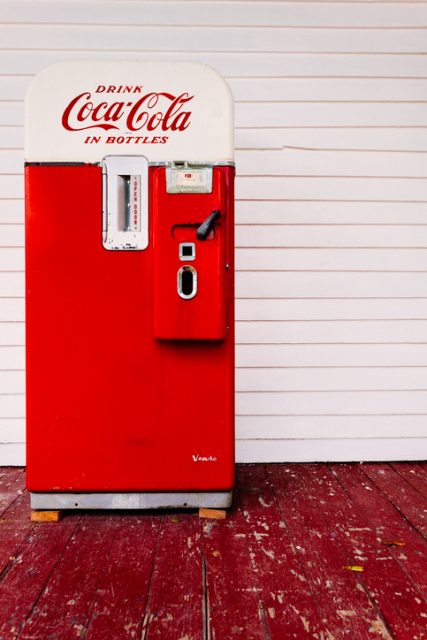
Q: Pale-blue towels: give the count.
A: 0